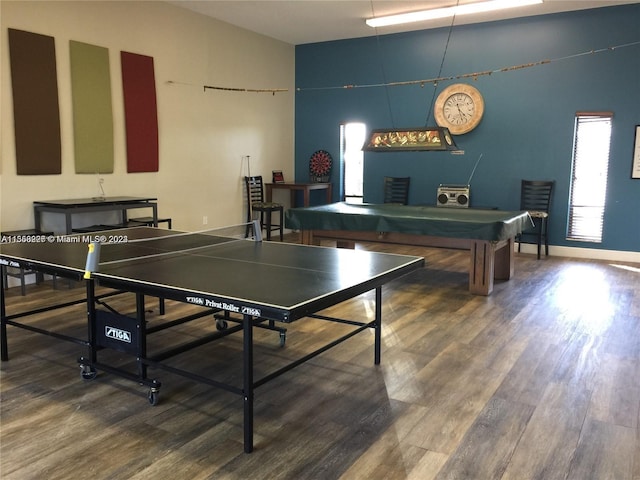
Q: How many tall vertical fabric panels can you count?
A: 3